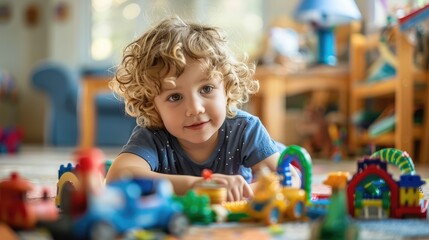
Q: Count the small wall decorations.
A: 3